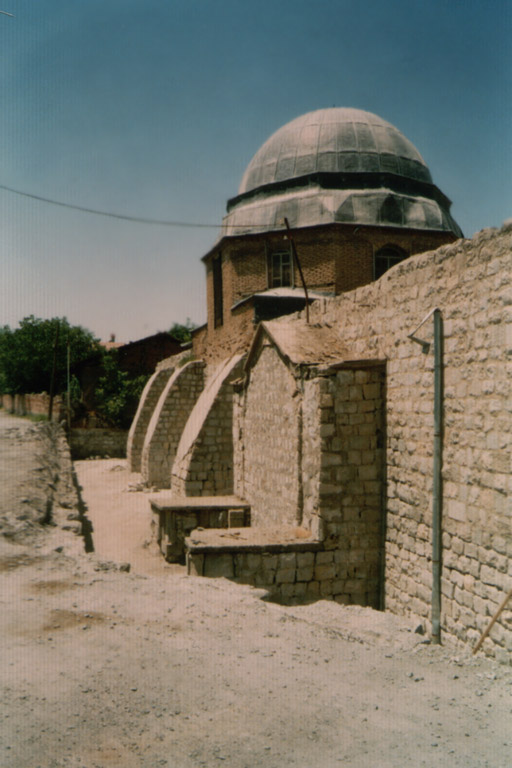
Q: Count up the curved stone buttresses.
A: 3